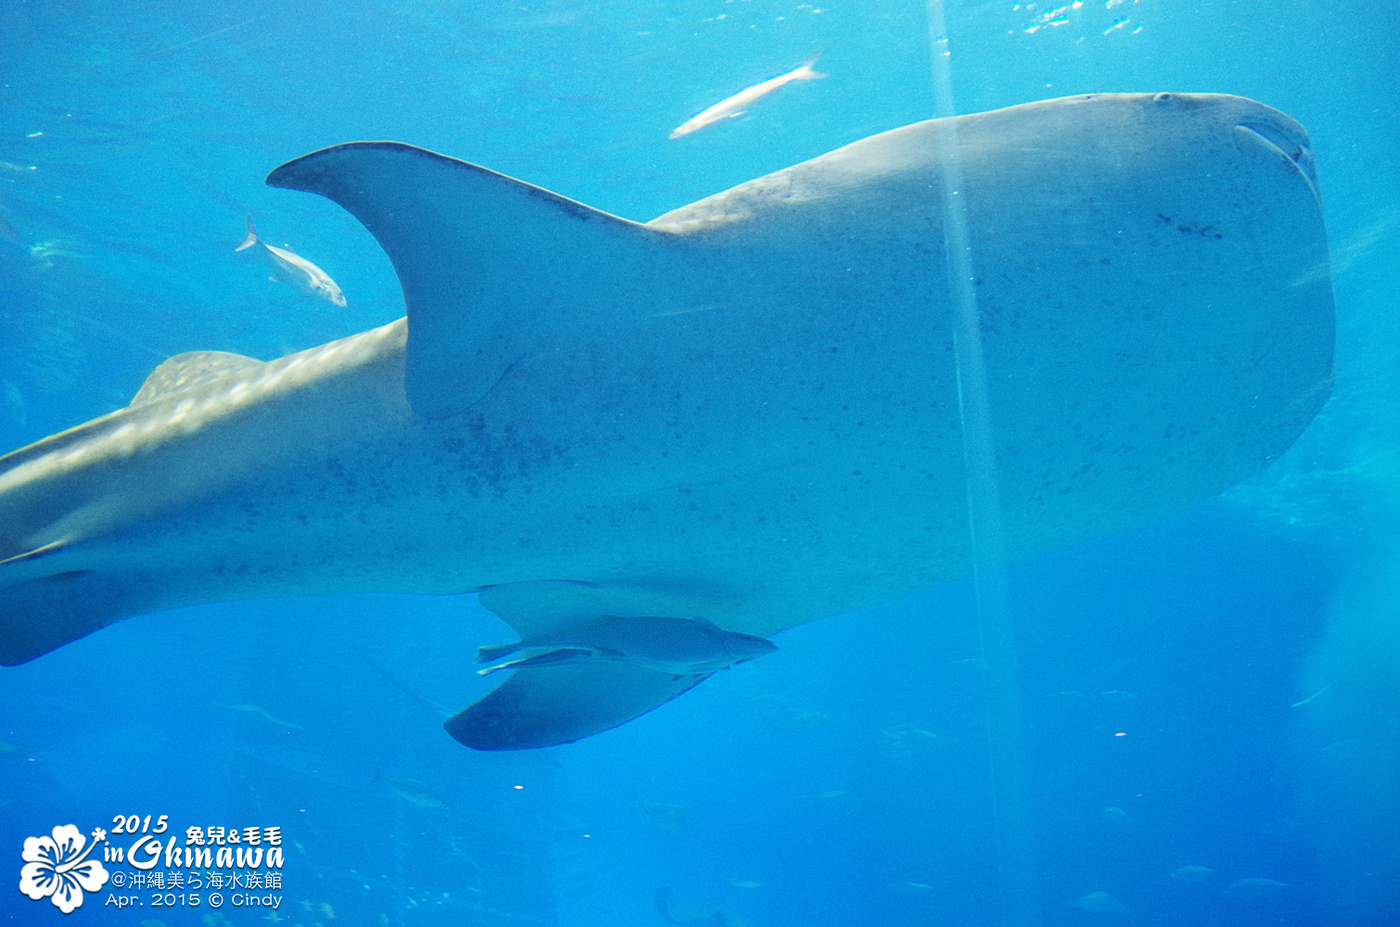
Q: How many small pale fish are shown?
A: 2